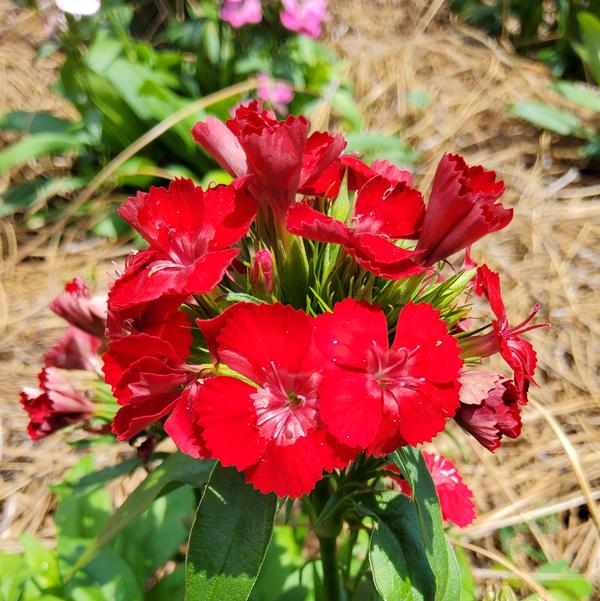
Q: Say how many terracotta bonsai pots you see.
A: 0